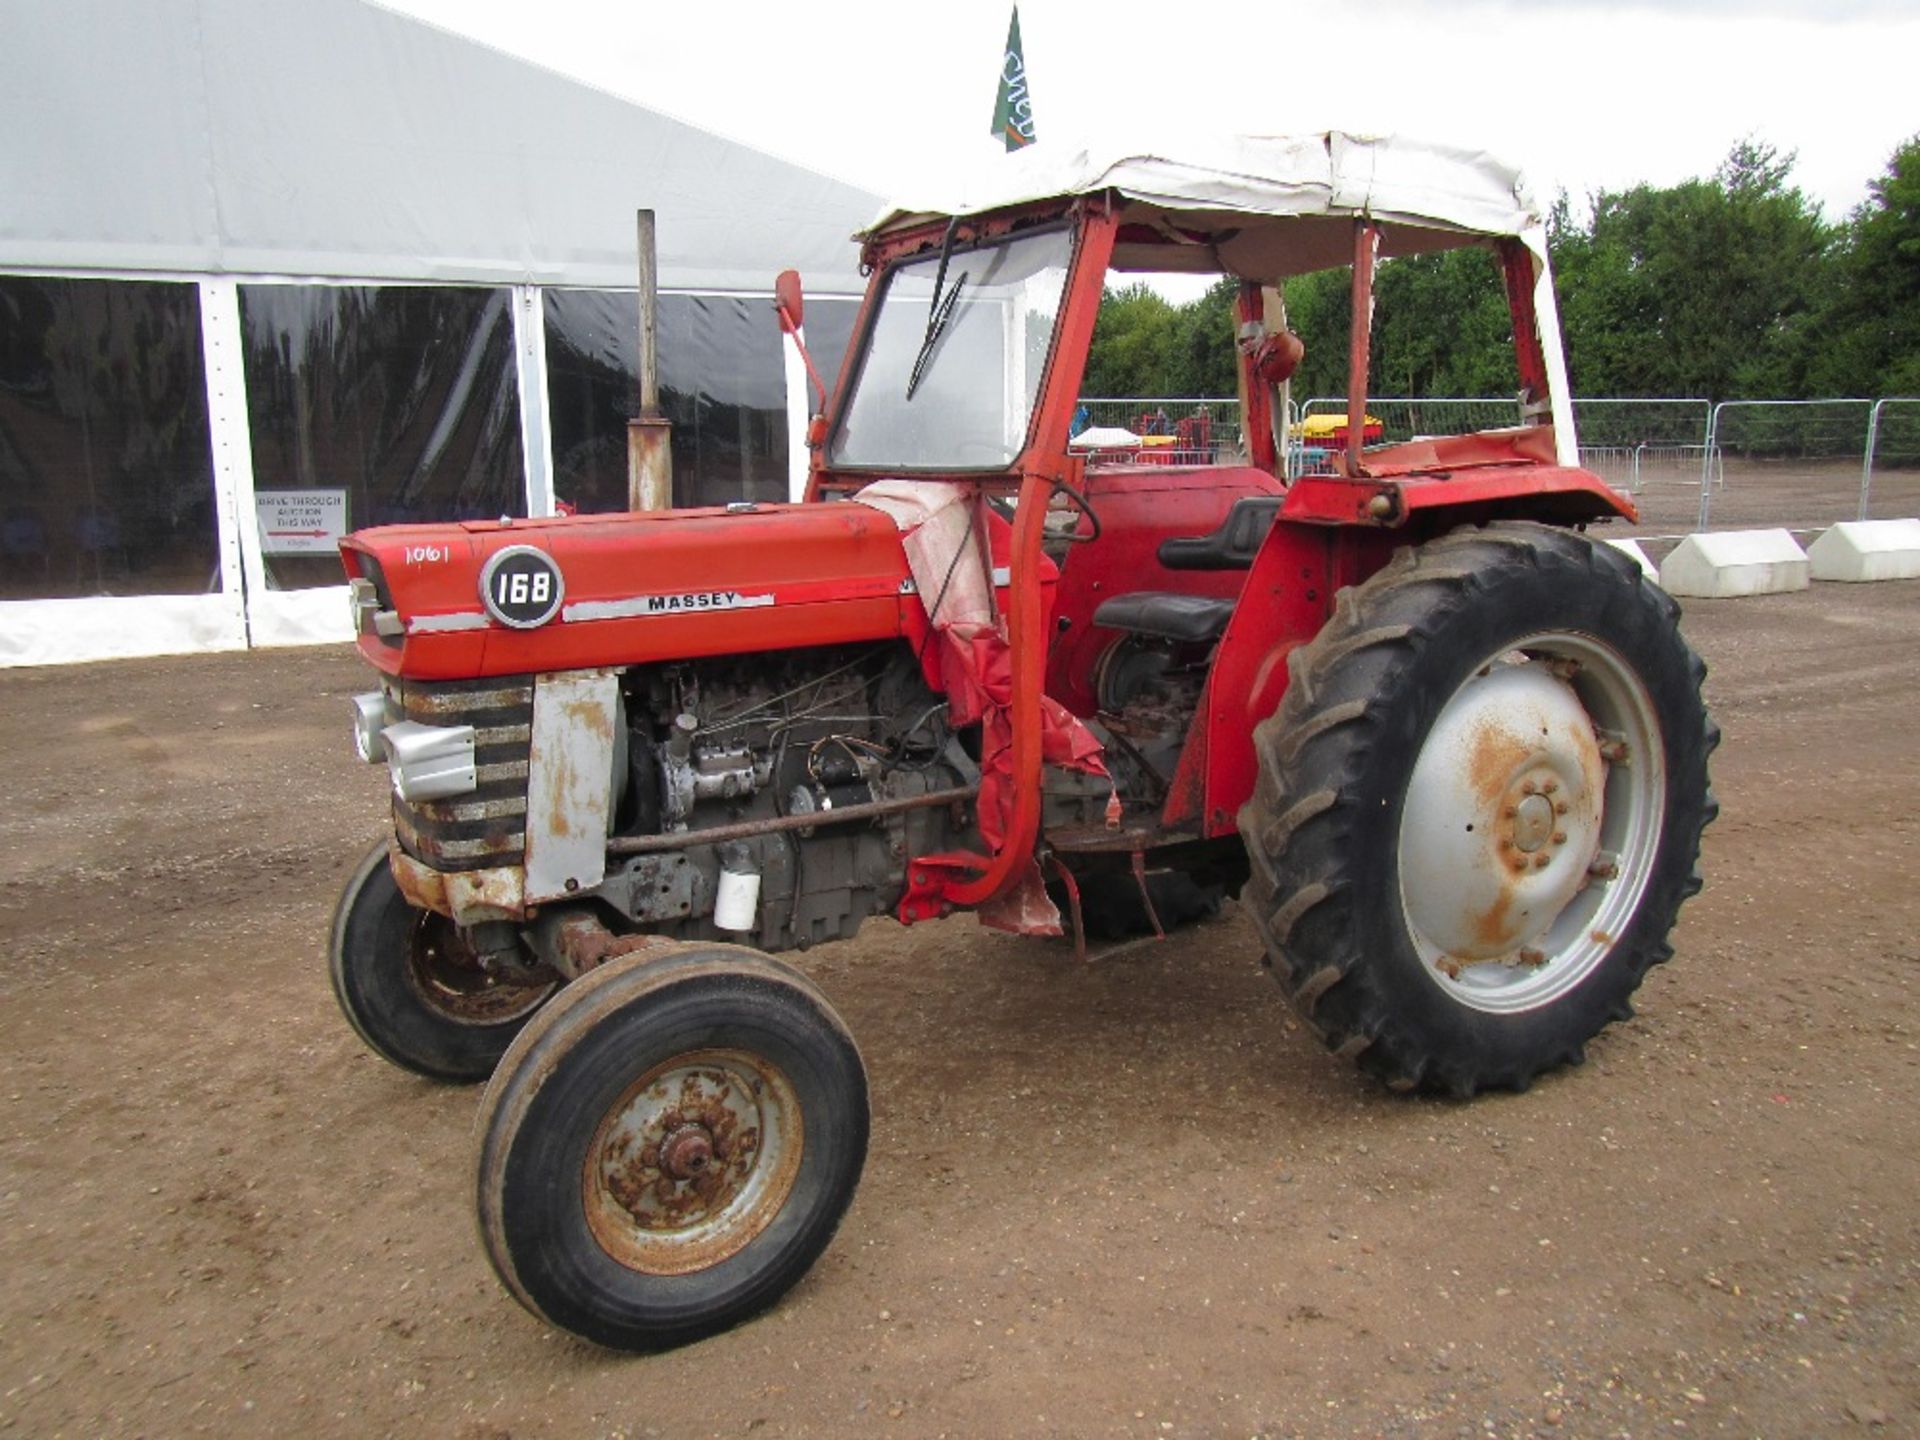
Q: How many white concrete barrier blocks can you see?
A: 3